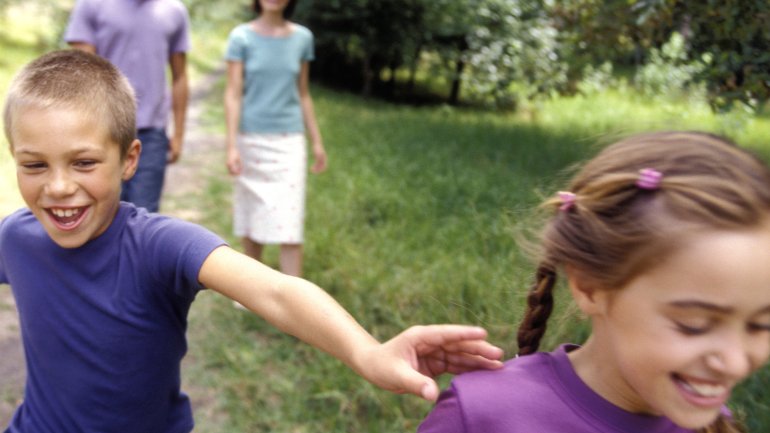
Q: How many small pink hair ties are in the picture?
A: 2